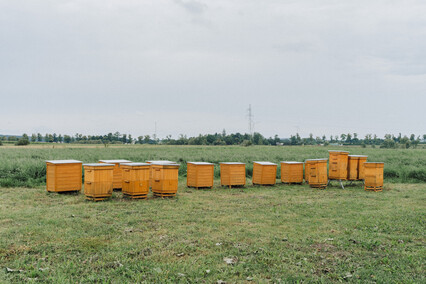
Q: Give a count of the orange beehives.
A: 14